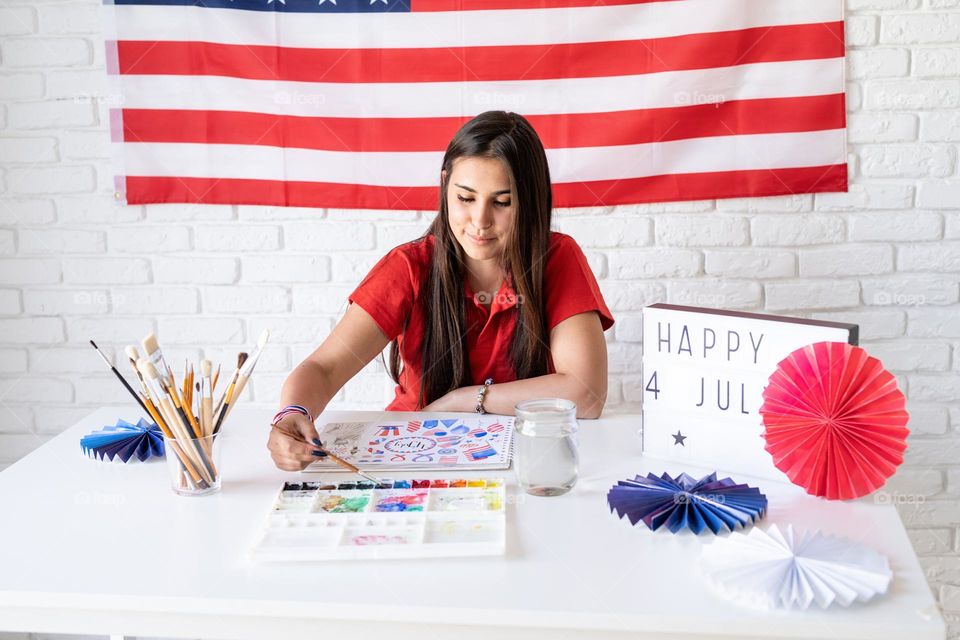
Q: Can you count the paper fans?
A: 4